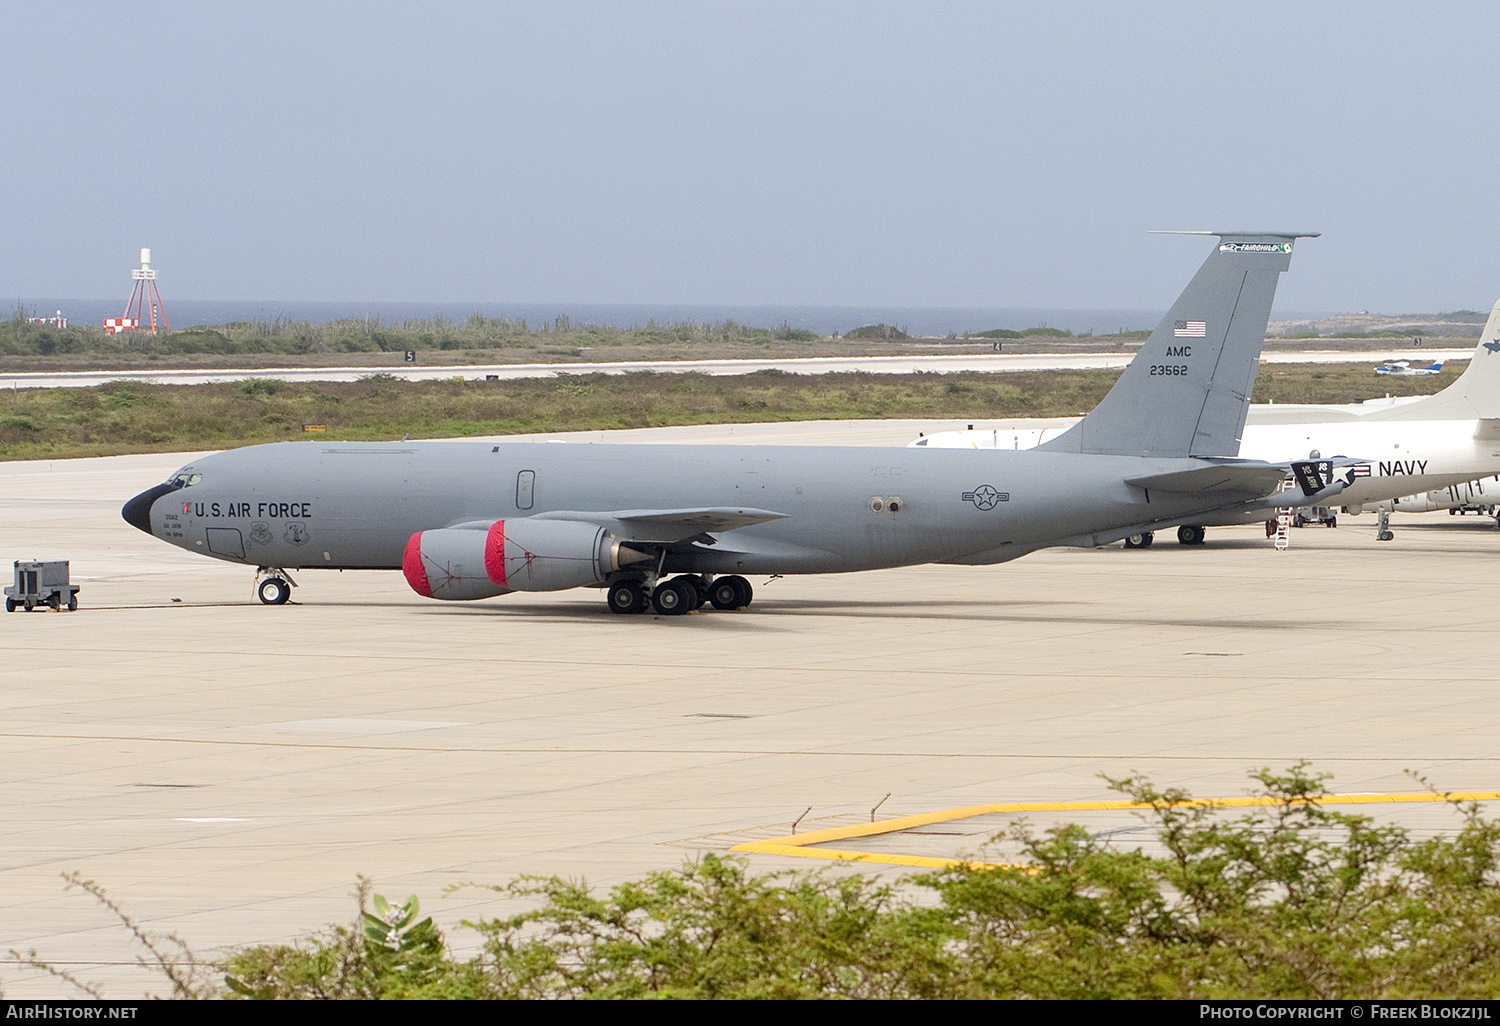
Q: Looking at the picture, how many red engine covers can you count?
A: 2